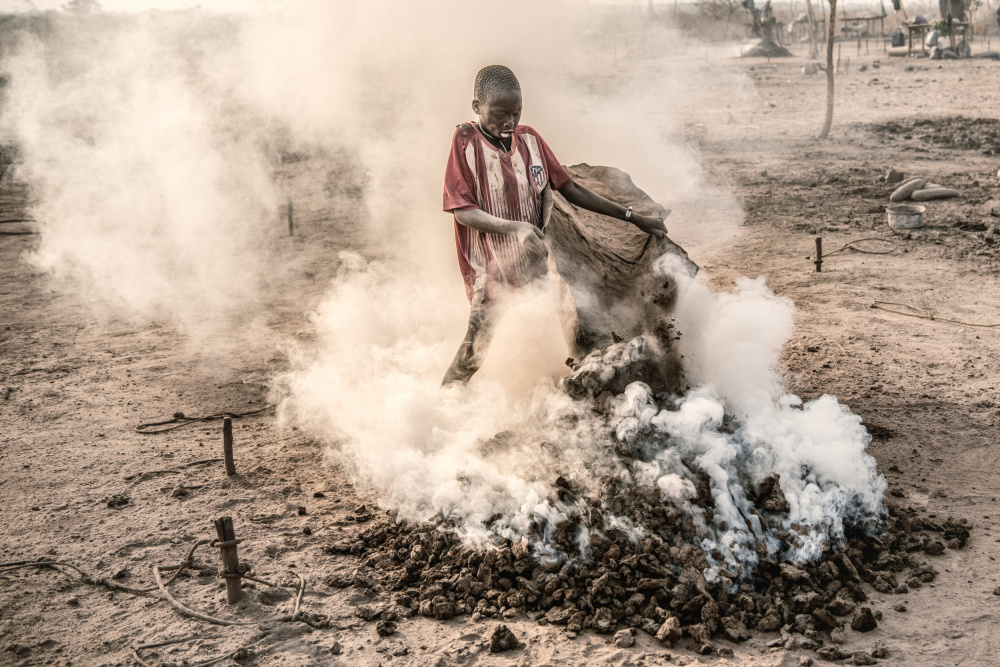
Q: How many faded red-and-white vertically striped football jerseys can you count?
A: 1